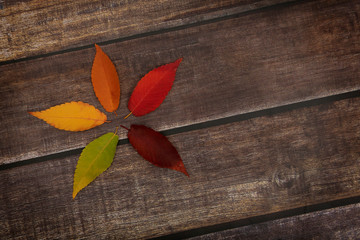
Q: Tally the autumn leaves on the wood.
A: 5